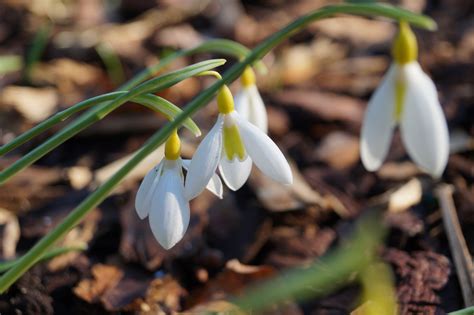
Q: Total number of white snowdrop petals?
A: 10